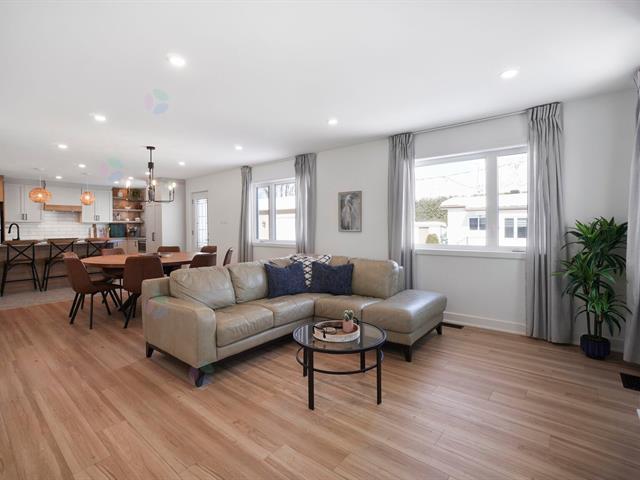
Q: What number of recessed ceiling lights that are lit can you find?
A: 12